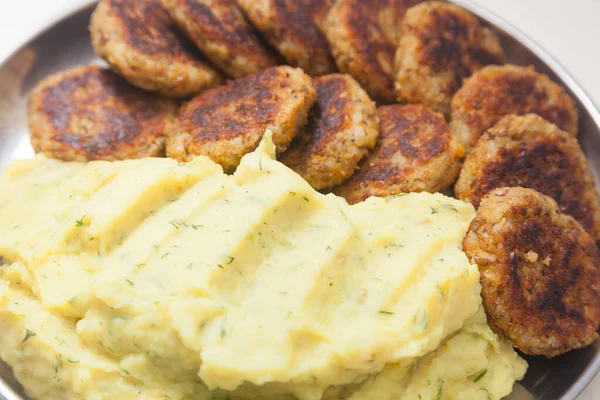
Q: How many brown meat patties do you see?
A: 12